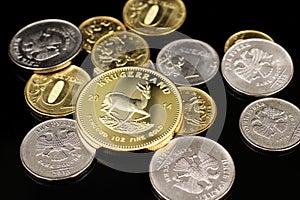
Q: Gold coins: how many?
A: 7